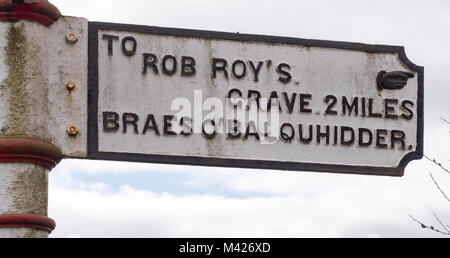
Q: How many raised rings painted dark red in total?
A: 3